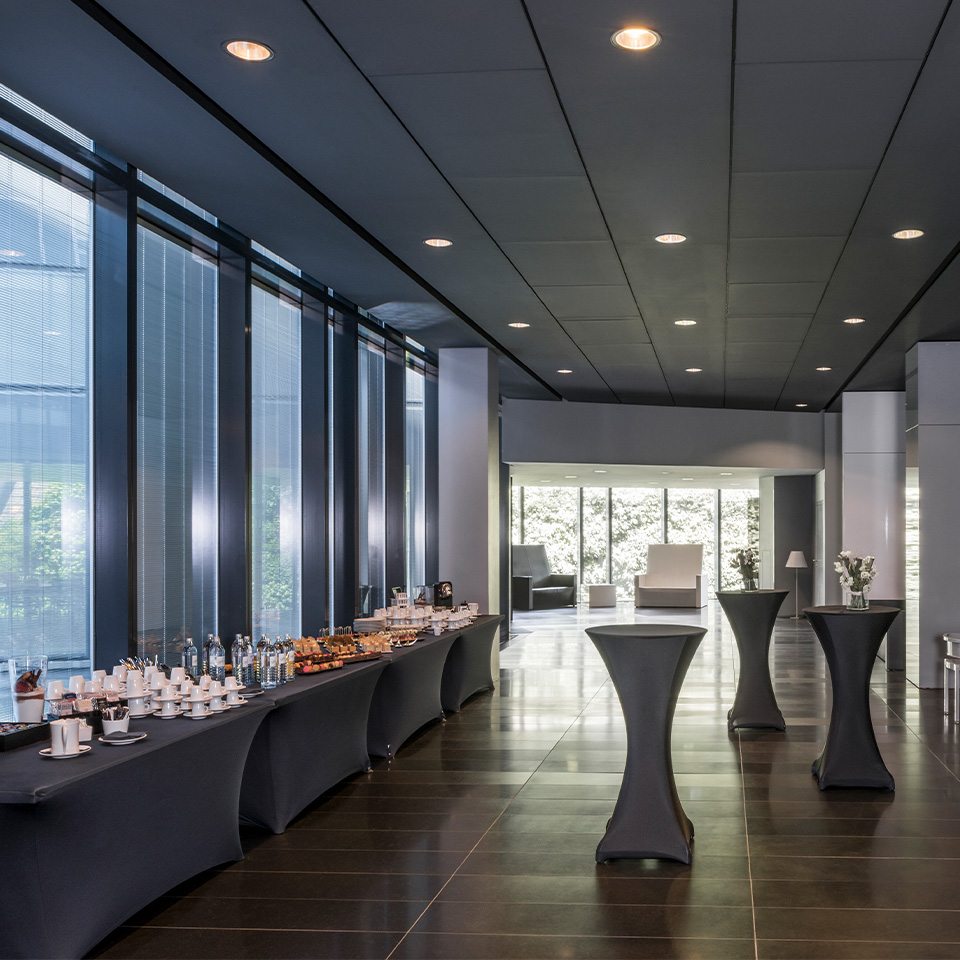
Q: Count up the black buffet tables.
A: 4